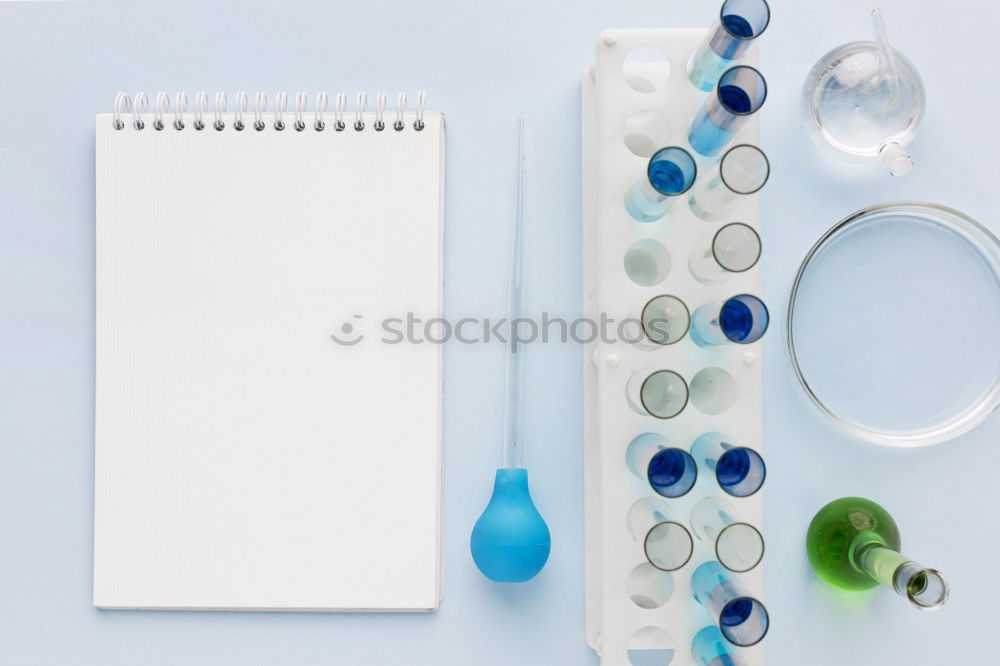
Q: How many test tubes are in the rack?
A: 14